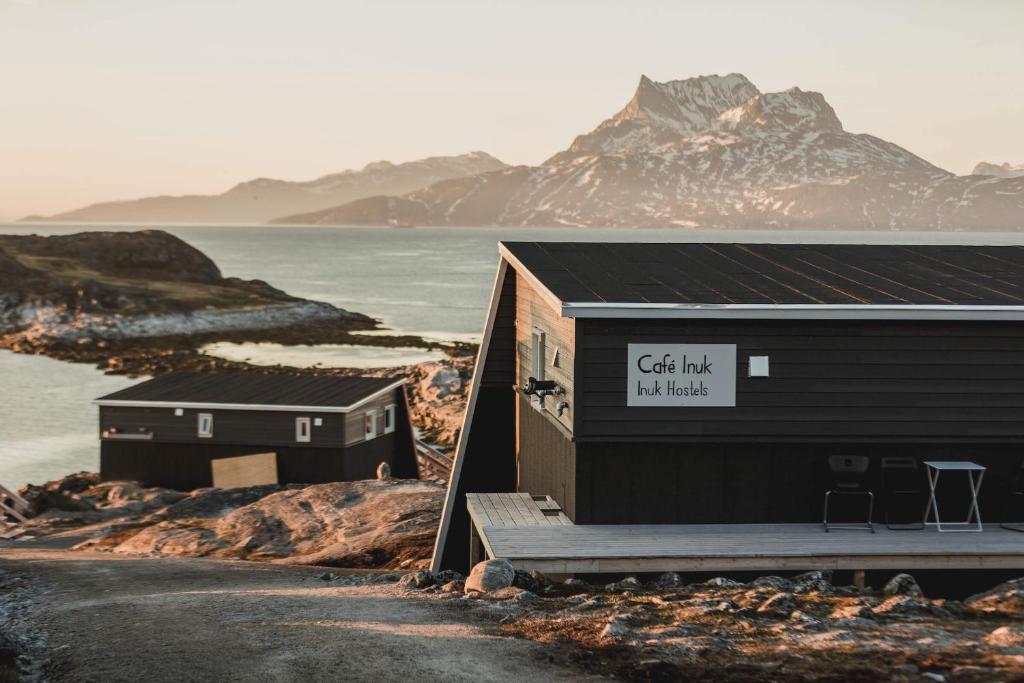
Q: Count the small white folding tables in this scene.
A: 1